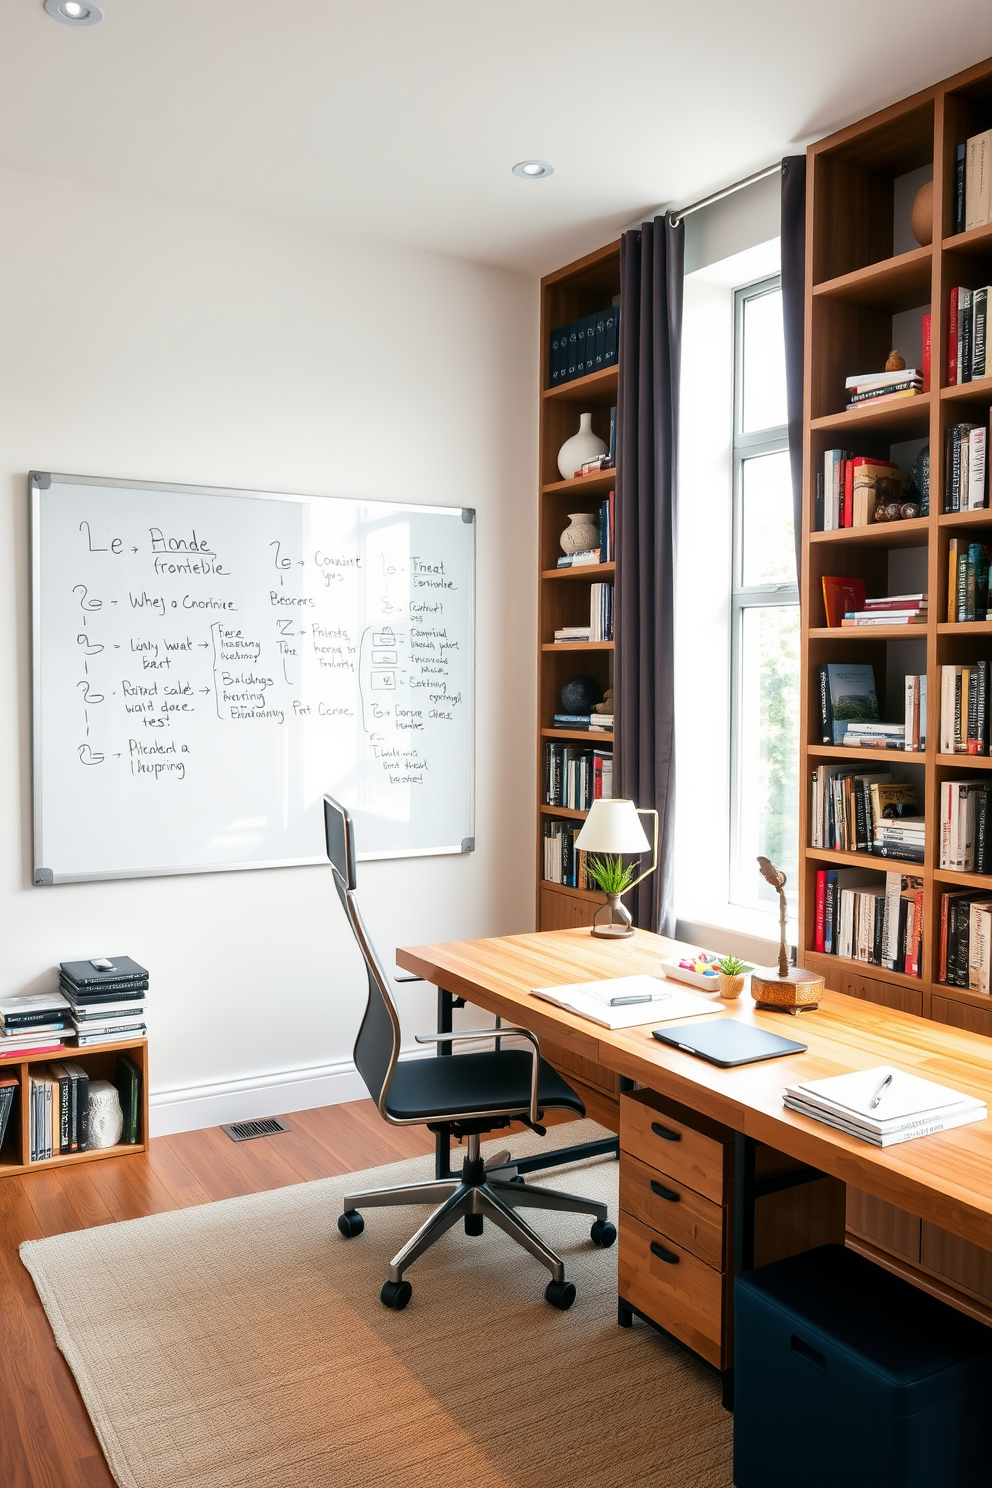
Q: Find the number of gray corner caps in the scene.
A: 4